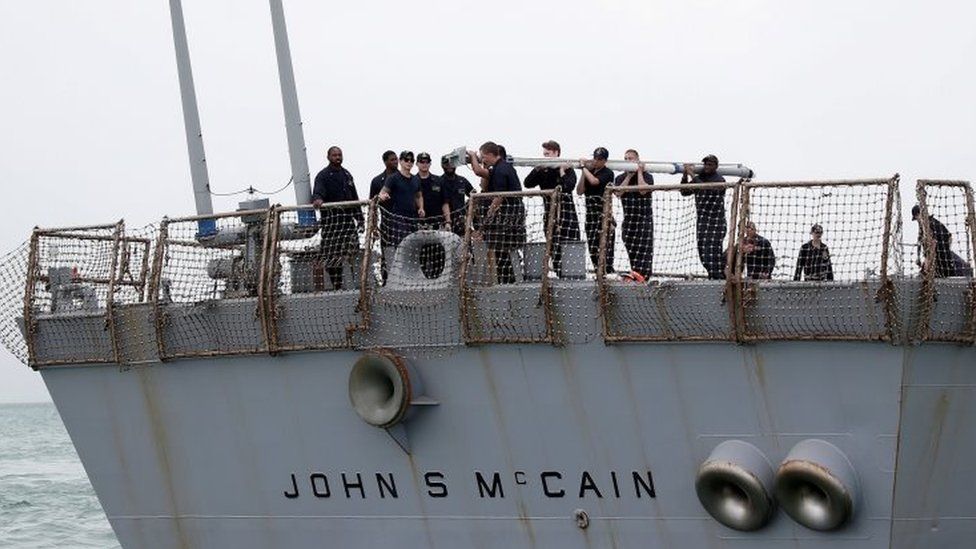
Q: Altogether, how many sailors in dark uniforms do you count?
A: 14